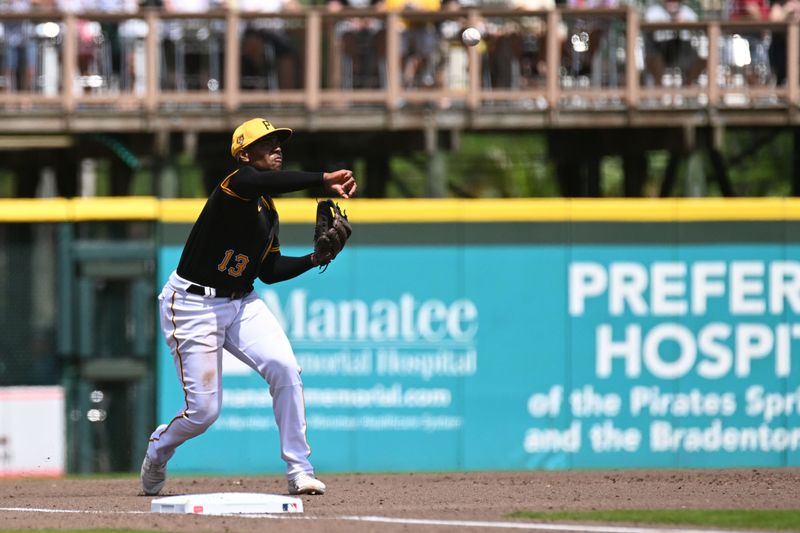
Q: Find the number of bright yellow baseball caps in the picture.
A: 1